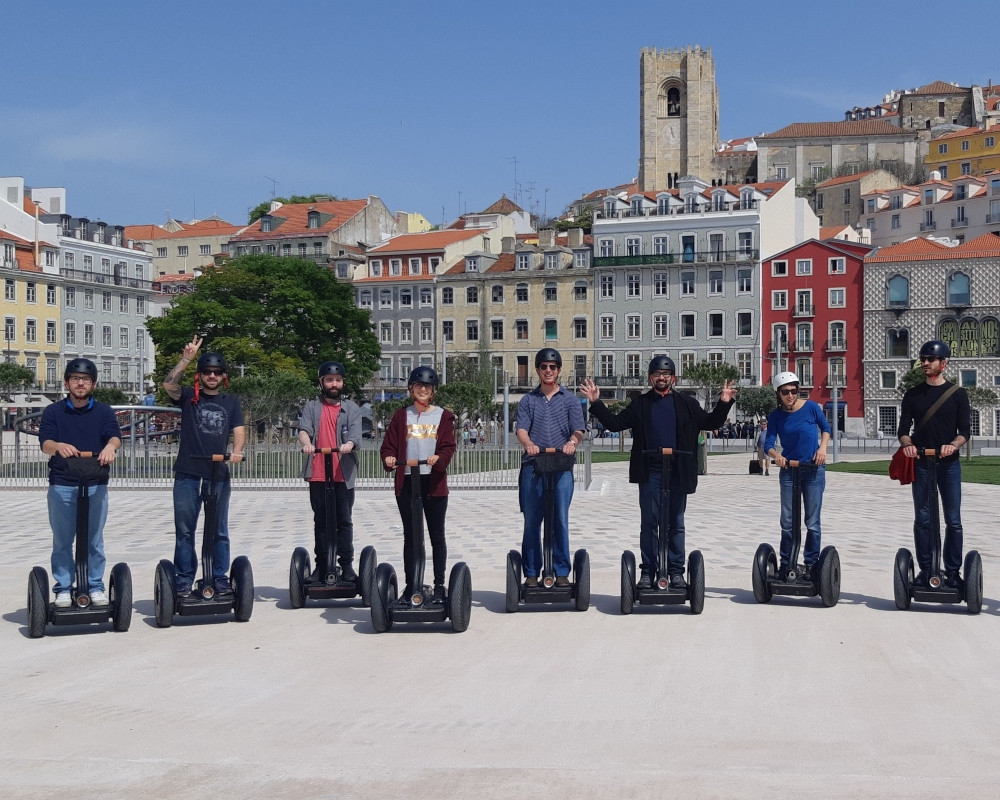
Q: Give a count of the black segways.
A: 8